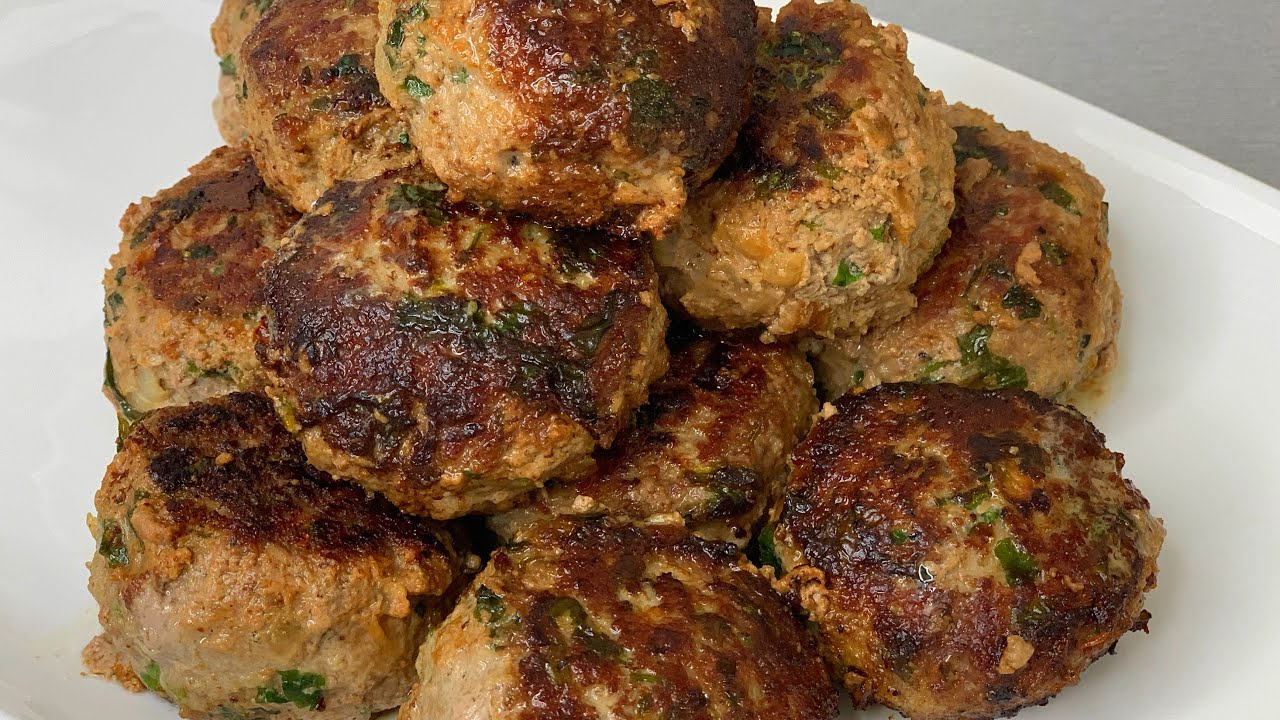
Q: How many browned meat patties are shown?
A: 11